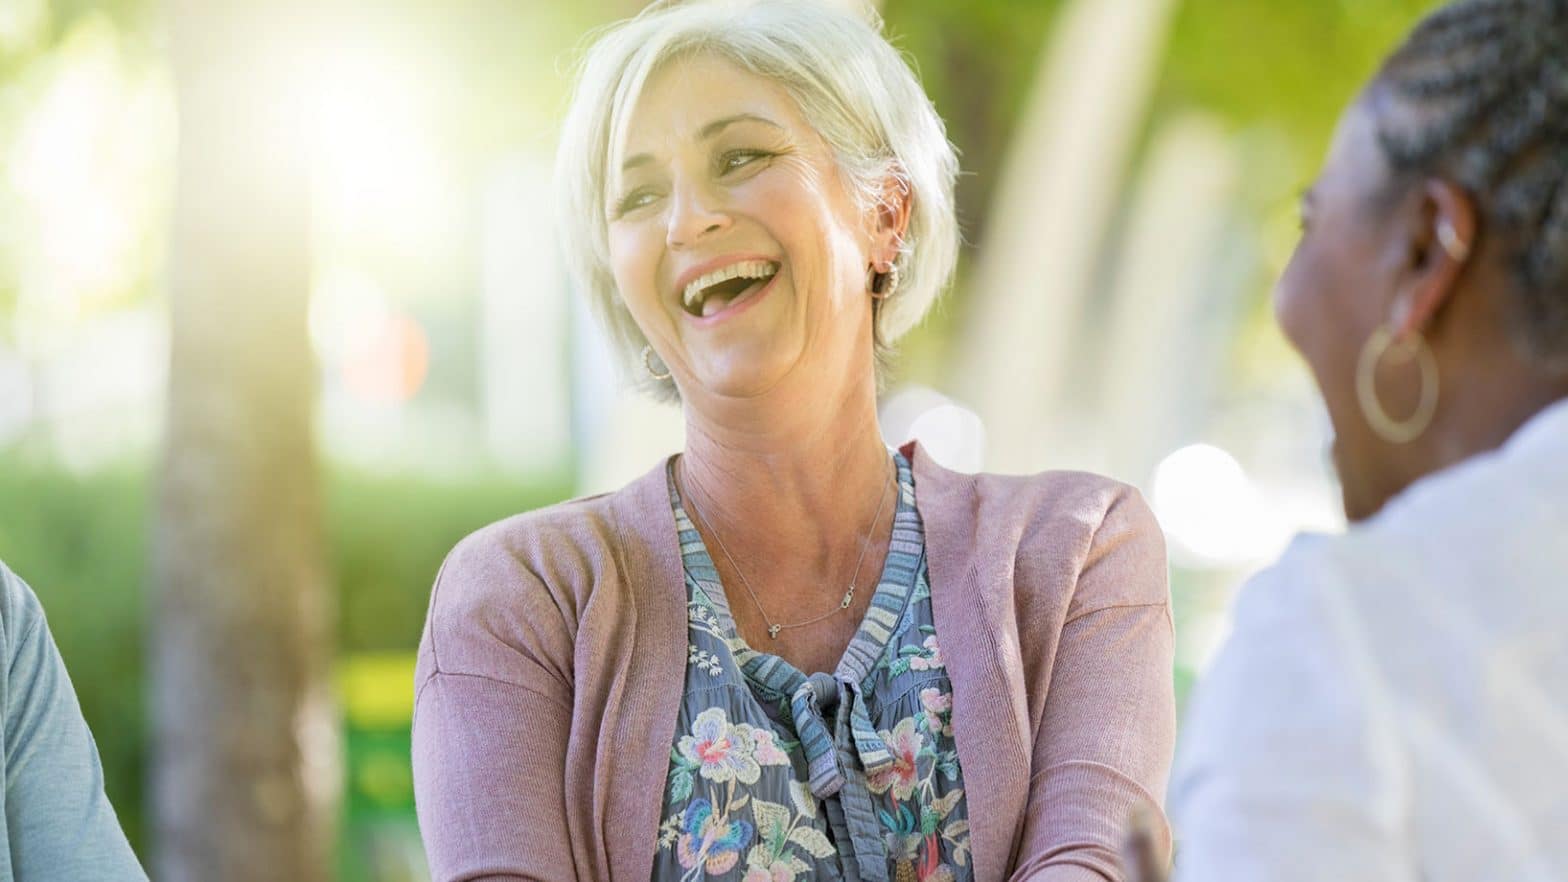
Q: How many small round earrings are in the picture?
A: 2